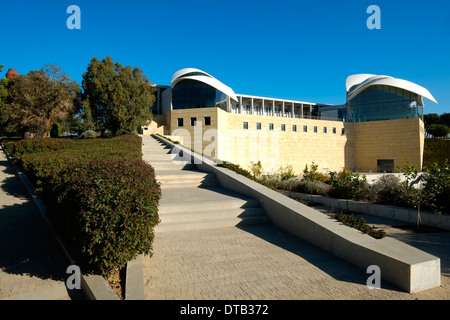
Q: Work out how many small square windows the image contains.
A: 13